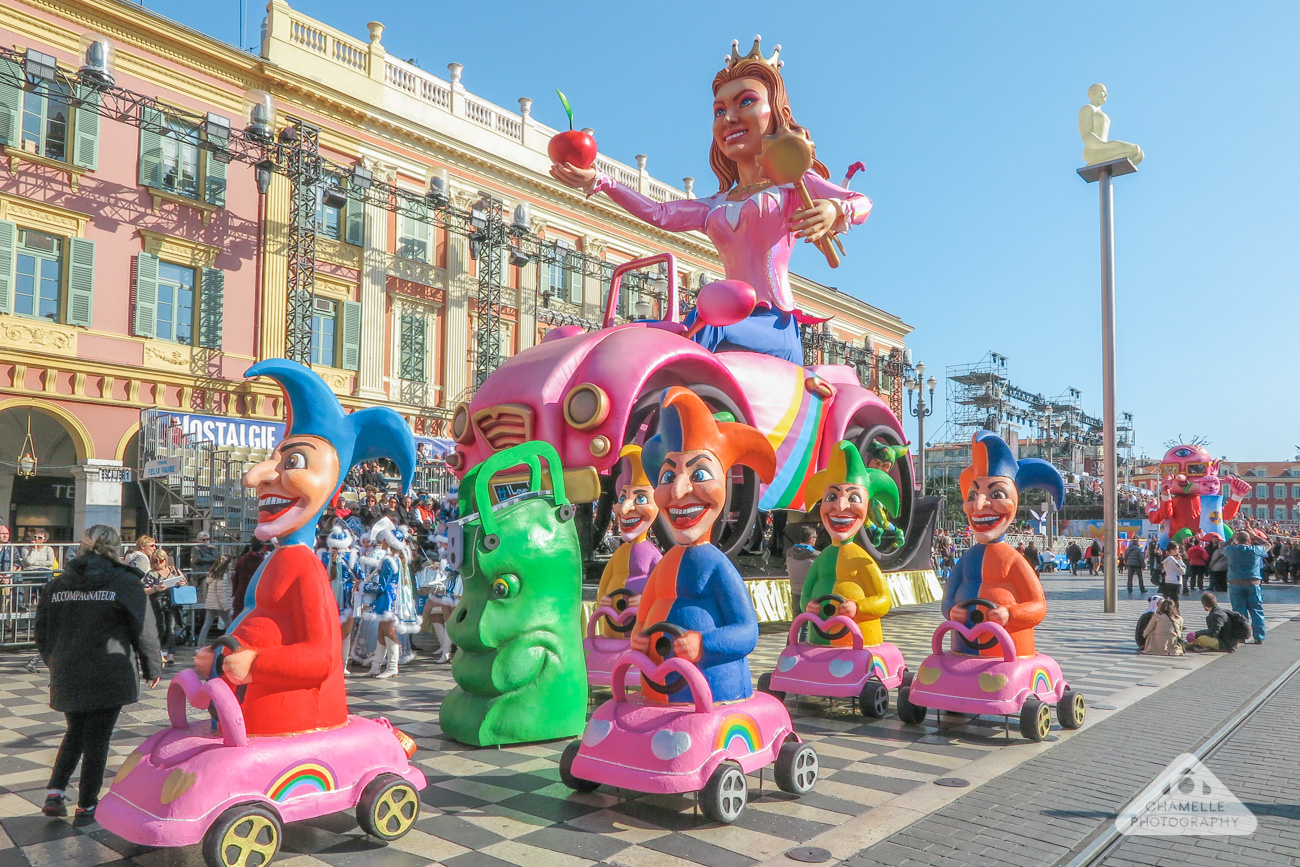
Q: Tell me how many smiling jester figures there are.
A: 5